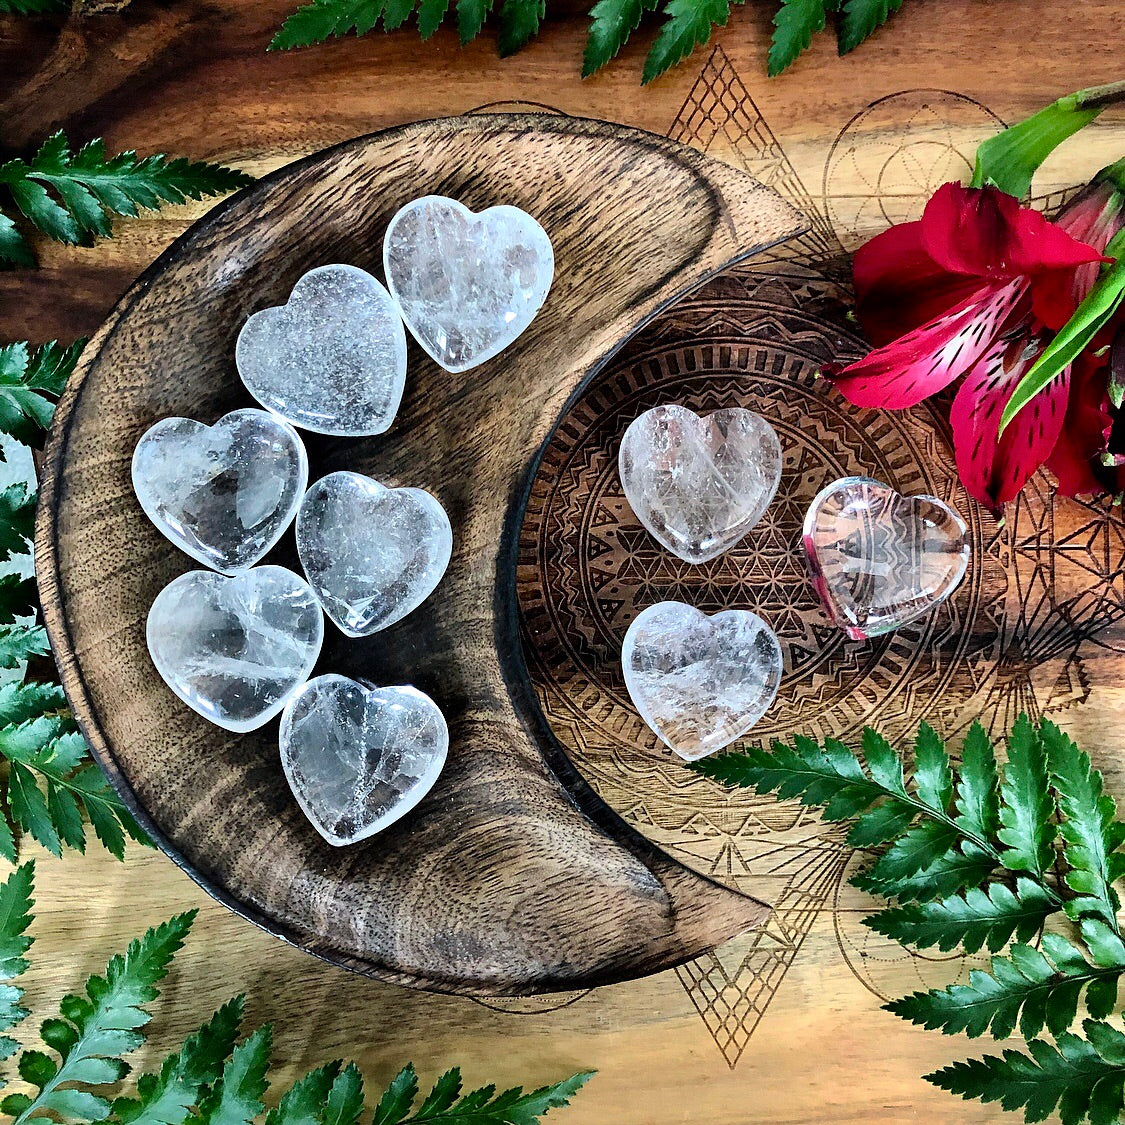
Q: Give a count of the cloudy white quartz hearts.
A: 8